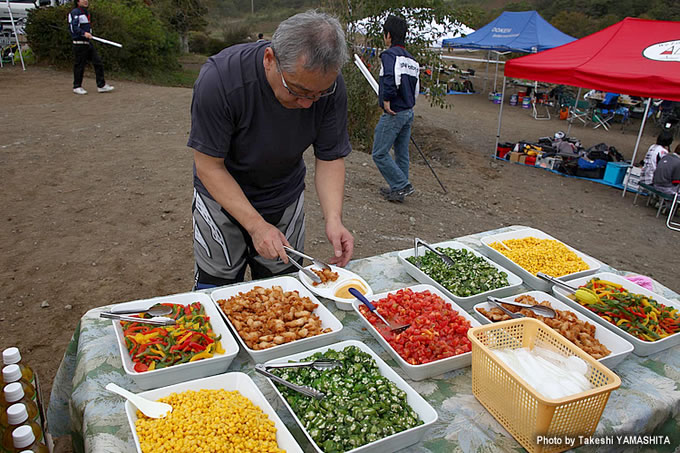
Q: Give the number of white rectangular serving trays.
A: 9